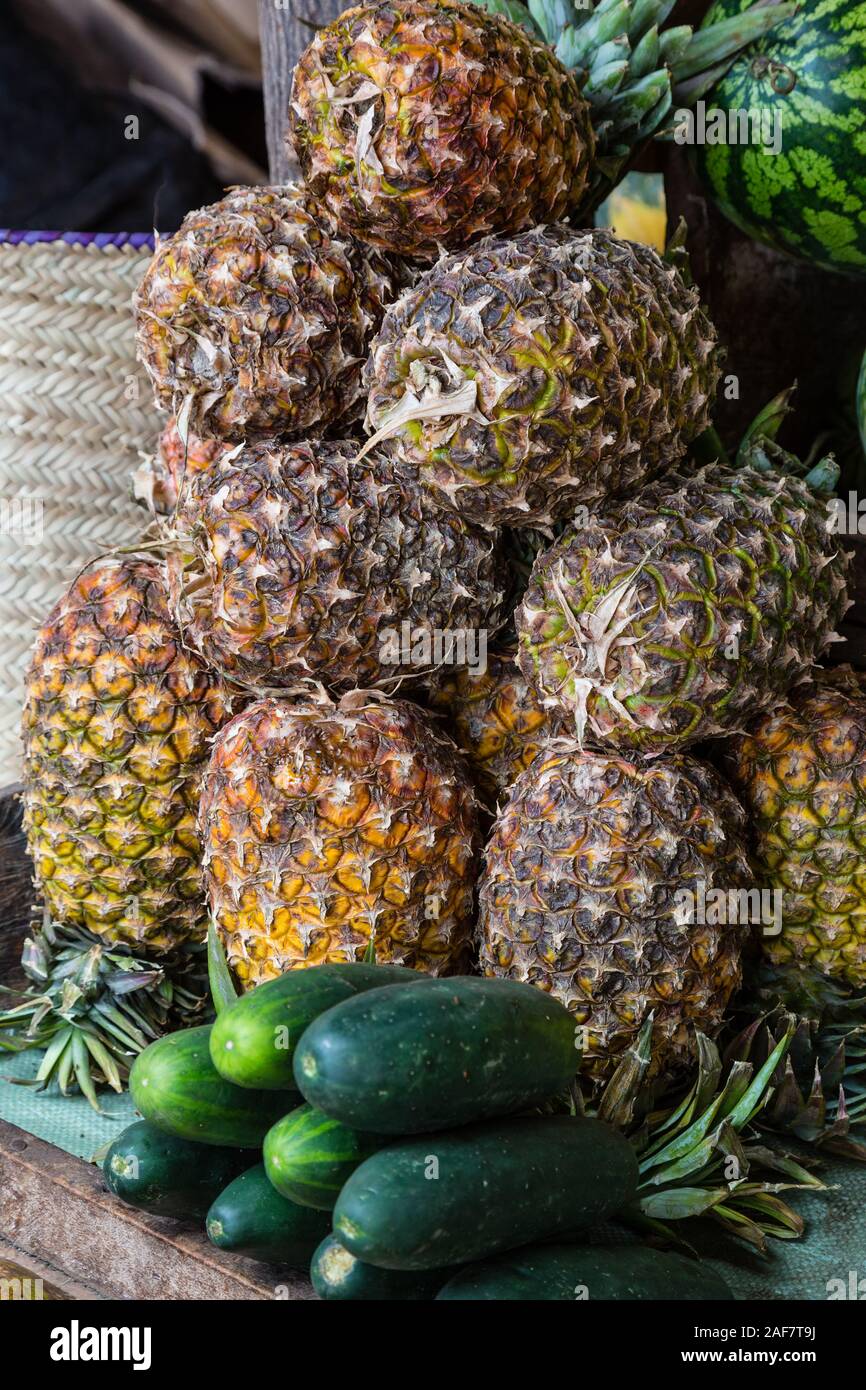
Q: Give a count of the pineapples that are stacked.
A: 11